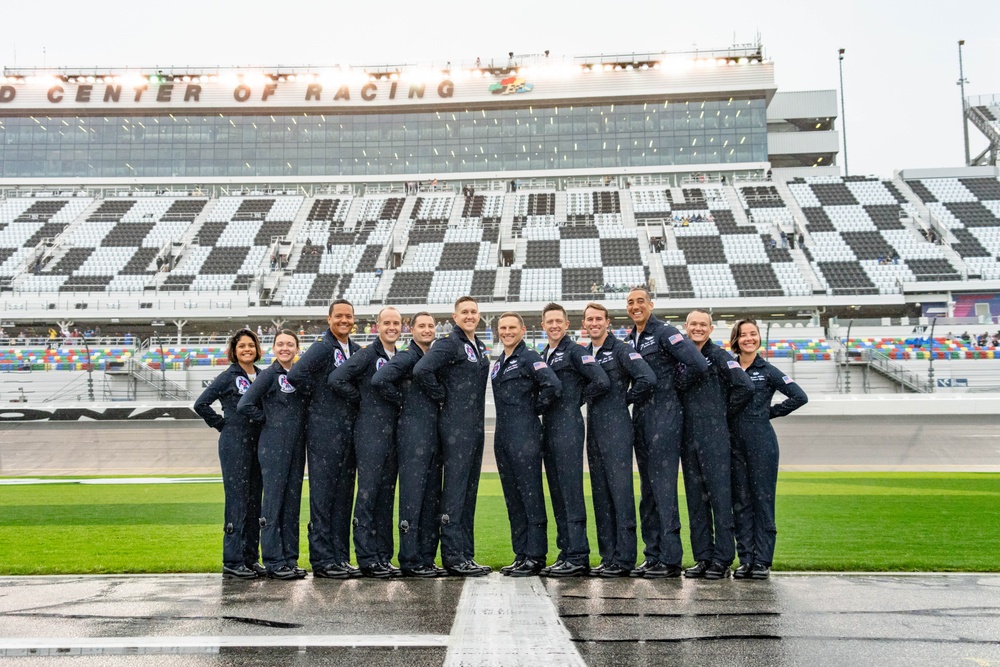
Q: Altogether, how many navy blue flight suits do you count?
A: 12